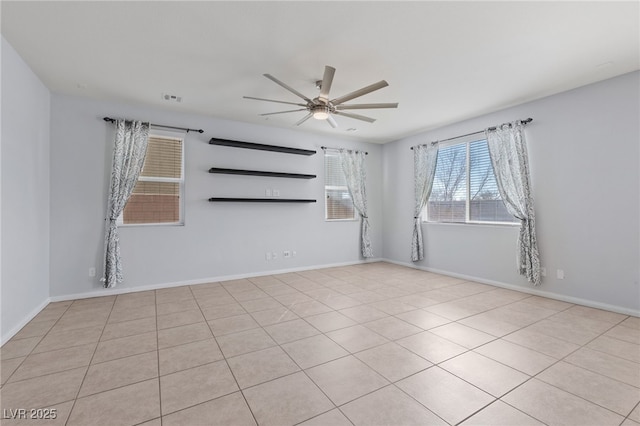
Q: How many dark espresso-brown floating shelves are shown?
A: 3